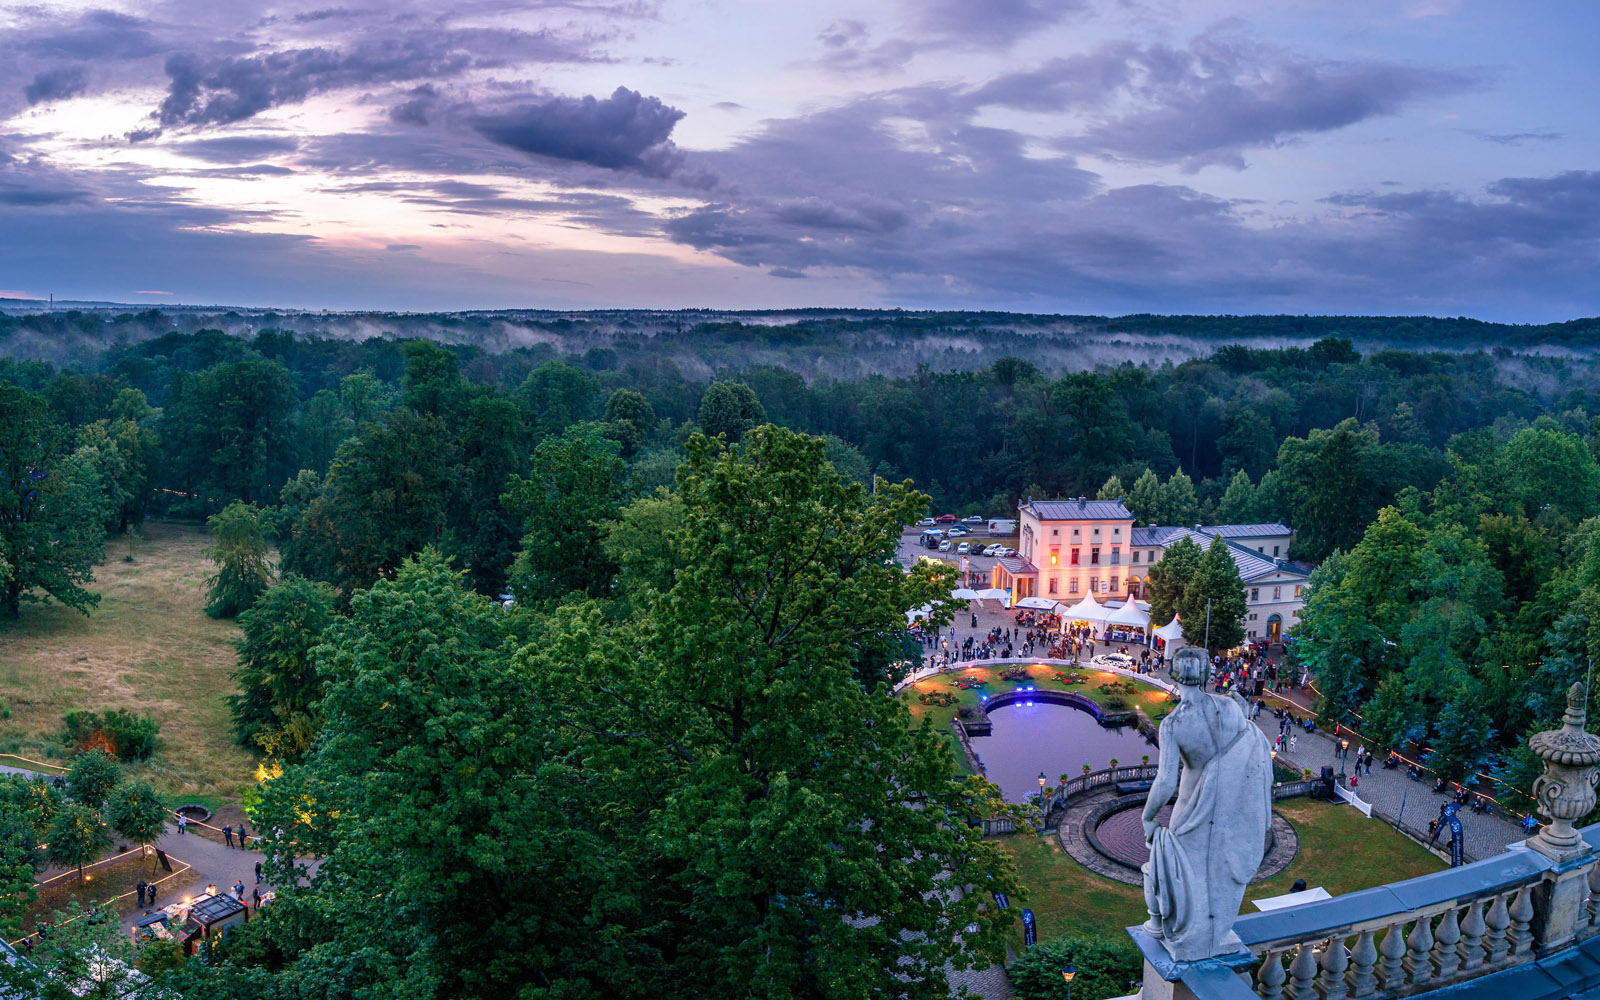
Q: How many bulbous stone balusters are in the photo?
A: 13